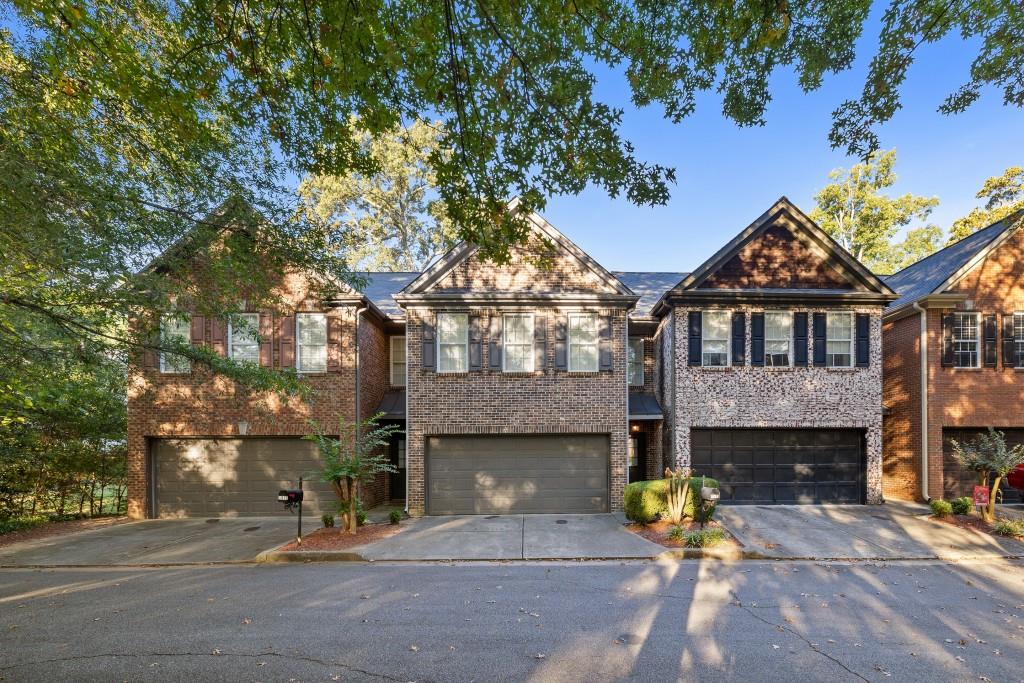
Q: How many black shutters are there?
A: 9